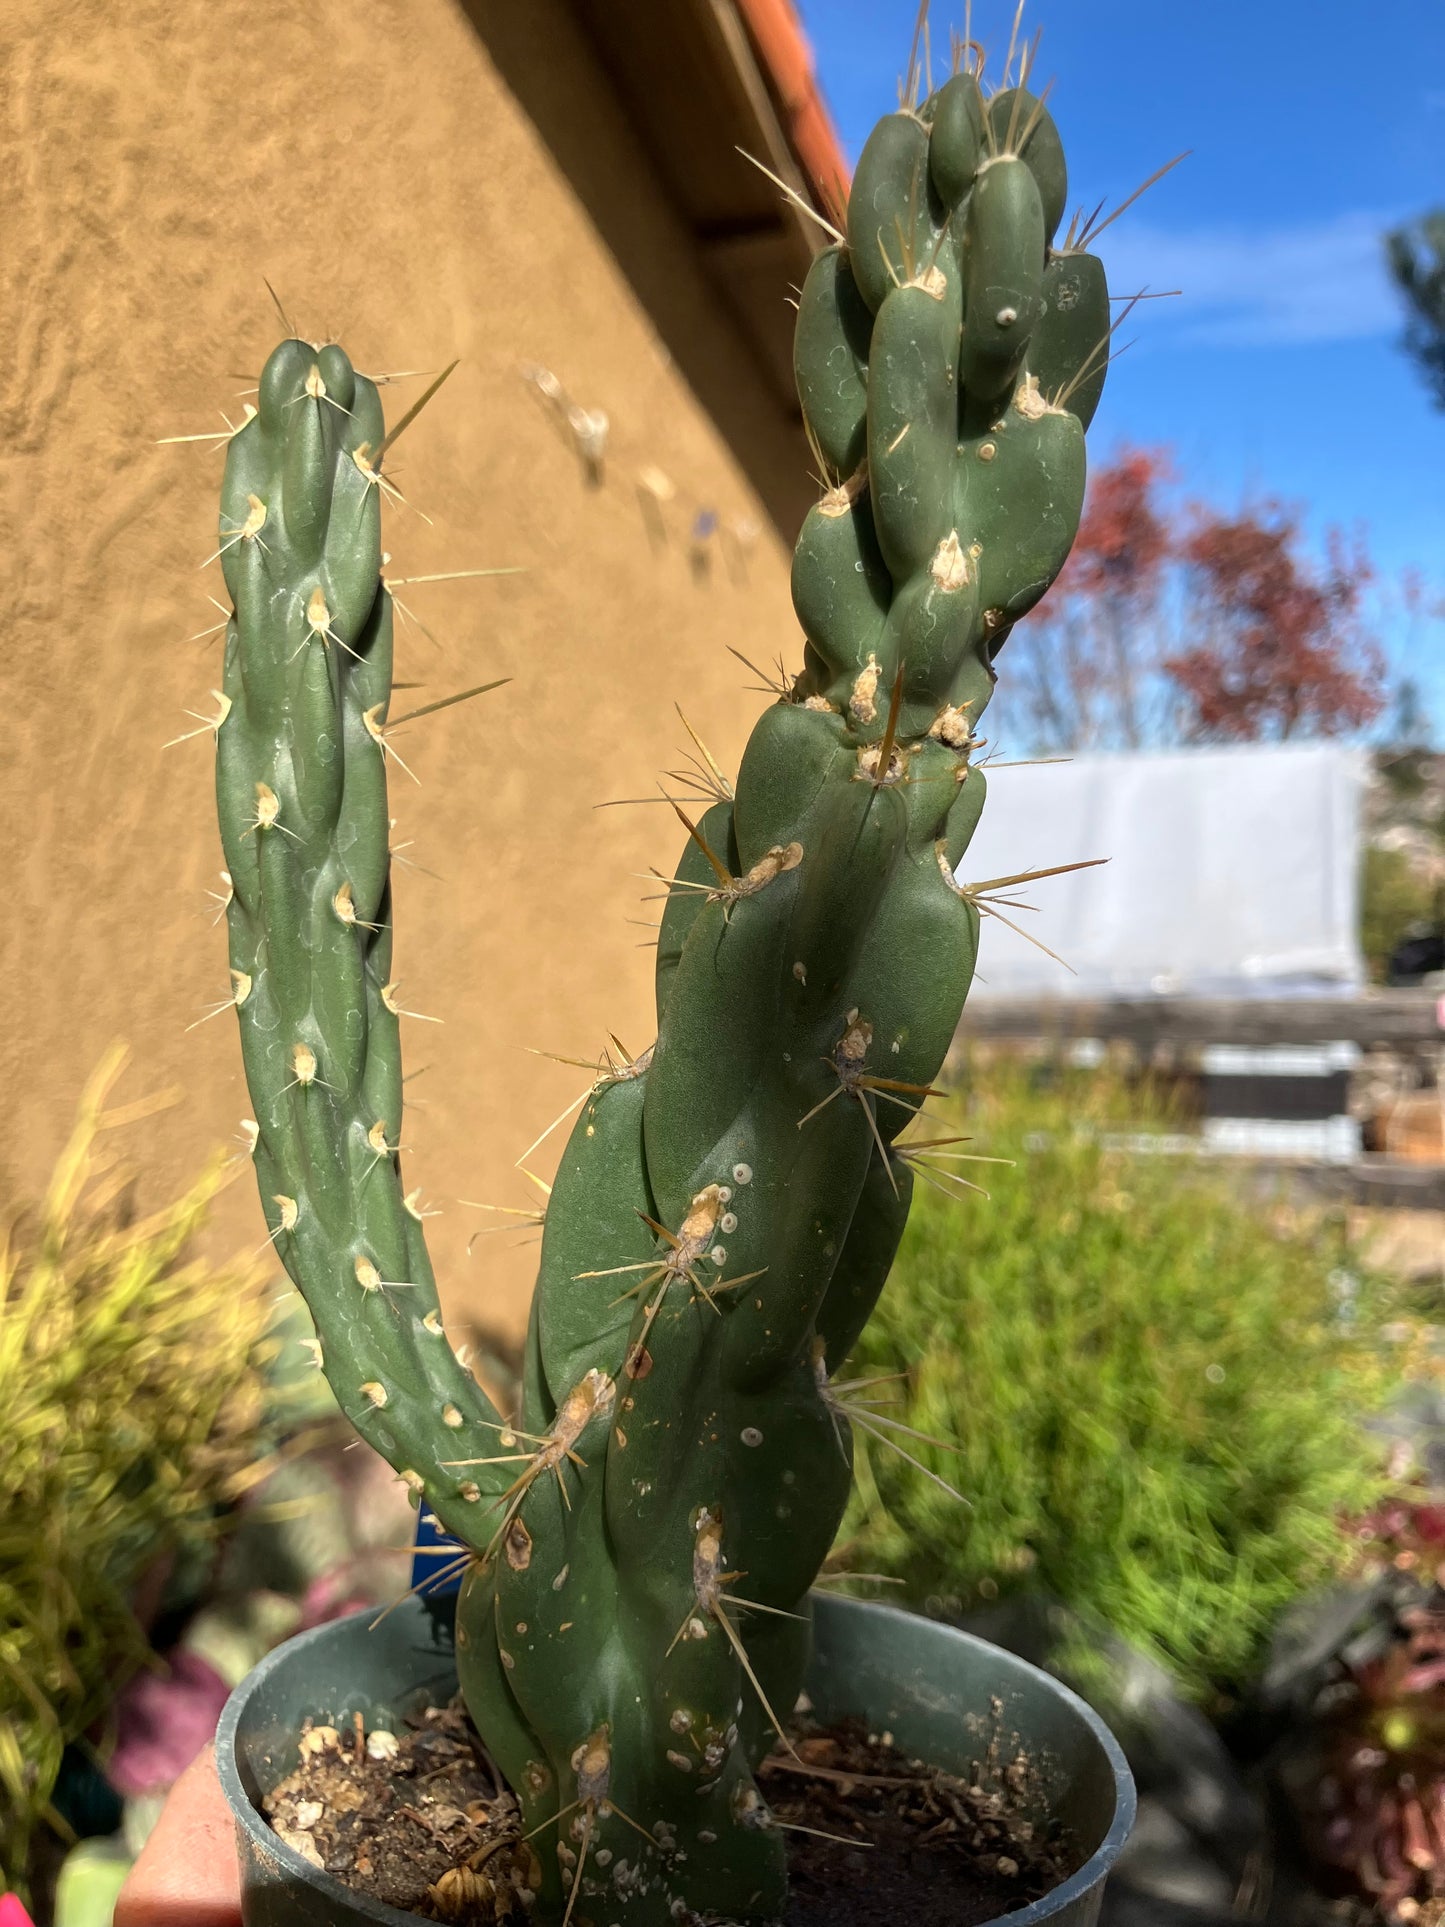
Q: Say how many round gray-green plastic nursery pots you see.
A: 1